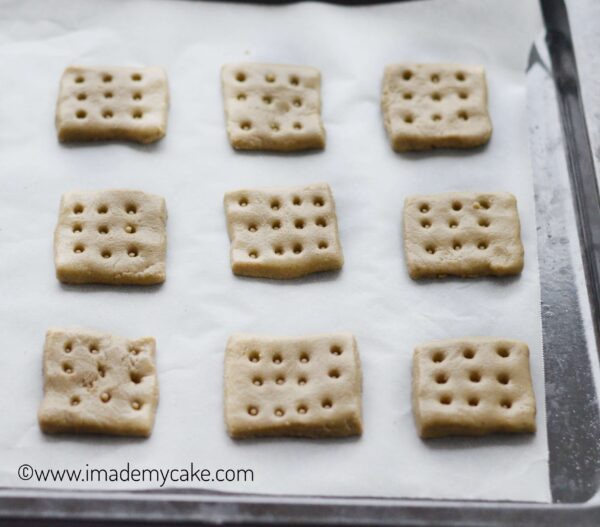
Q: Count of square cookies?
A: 9